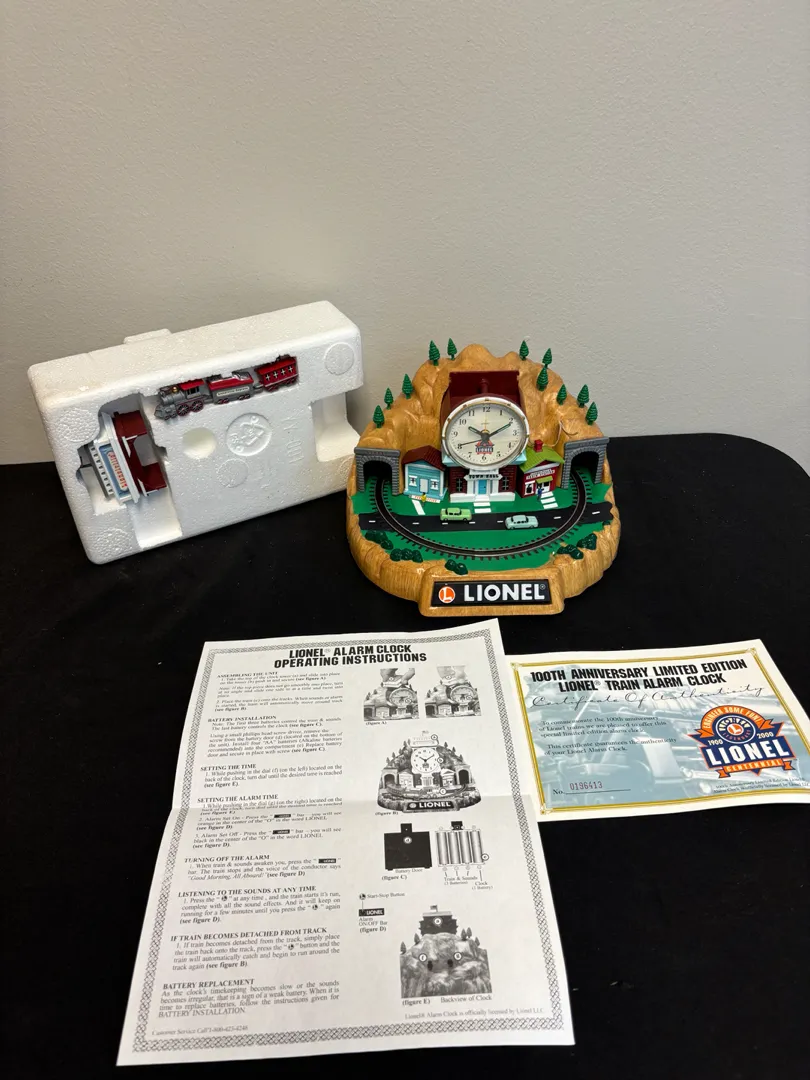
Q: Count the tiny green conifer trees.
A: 11